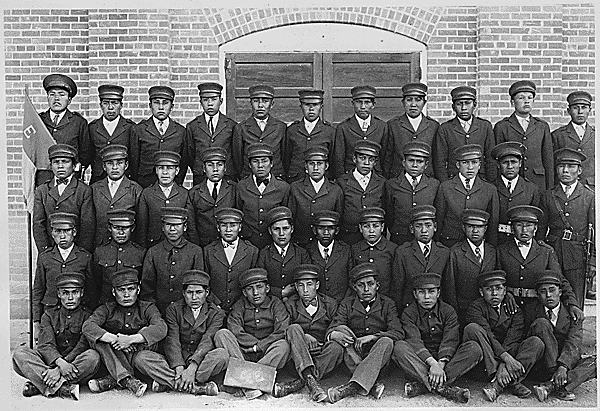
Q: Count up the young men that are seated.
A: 9